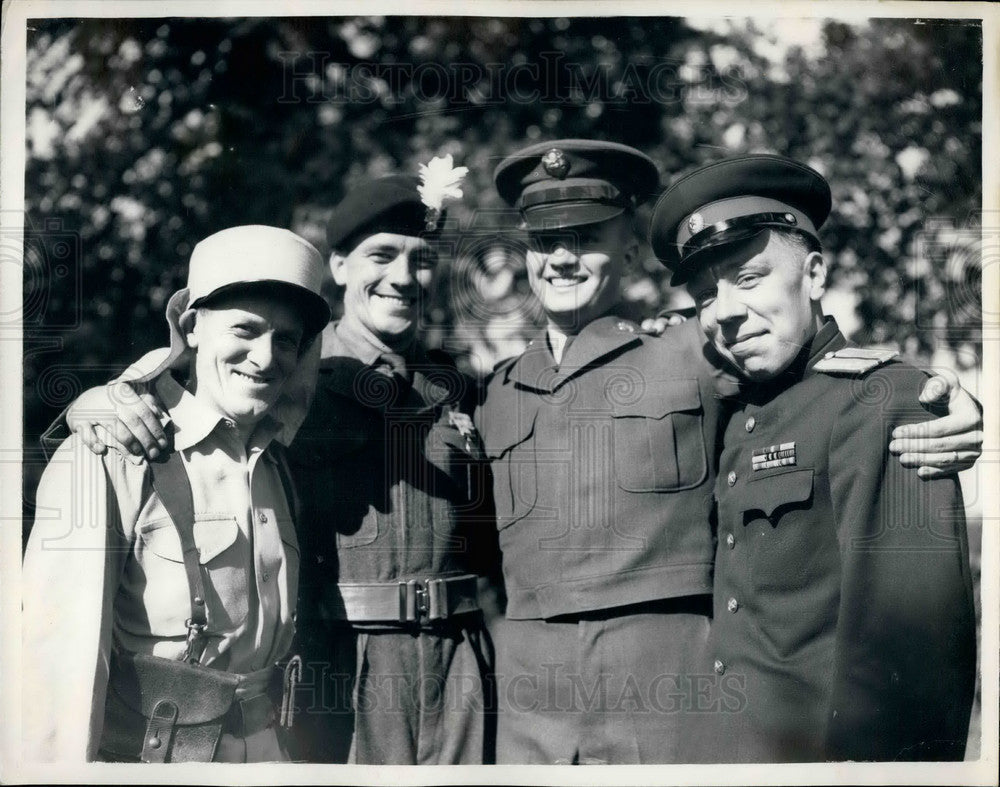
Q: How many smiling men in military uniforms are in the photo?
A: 4